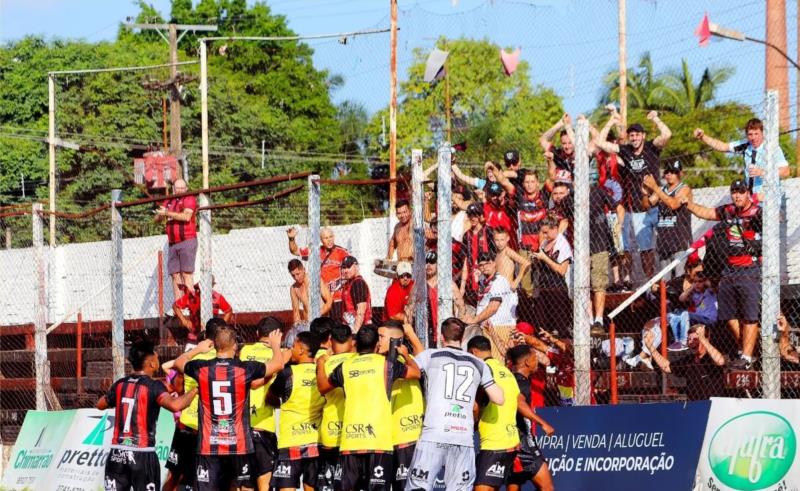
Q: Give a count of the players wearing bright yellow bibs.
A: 8